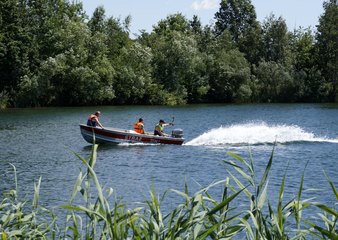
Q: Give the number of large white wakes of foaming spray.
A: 1